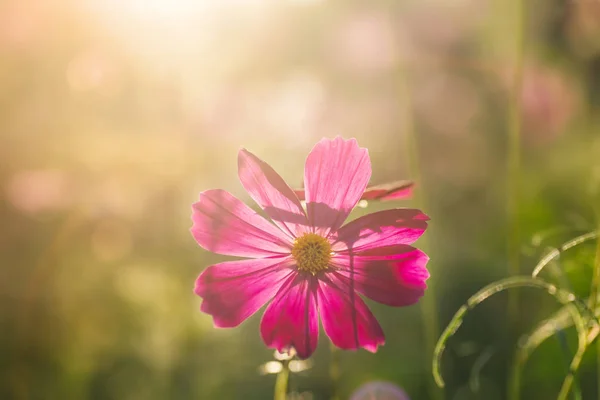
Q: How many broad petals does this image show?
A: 8